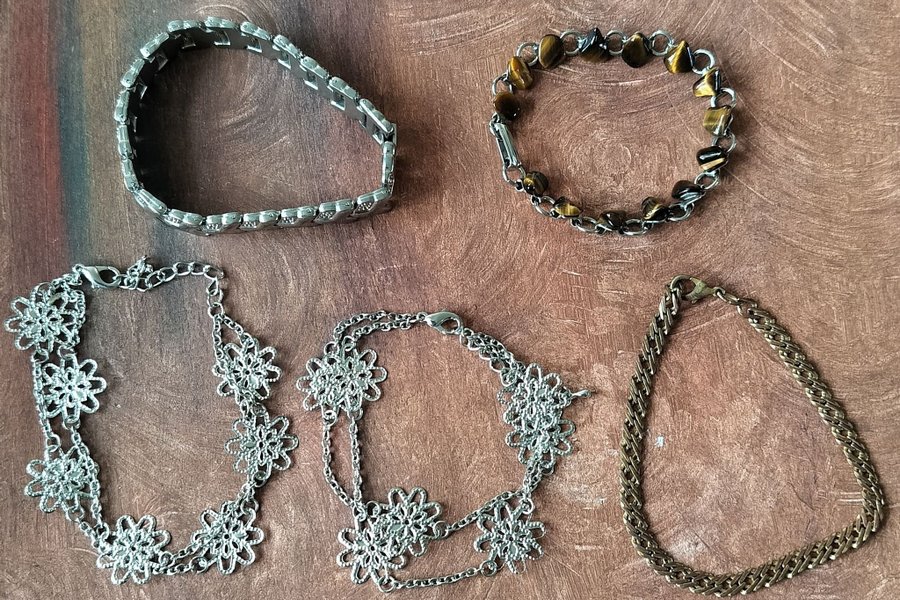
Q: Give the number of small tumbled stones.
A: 14